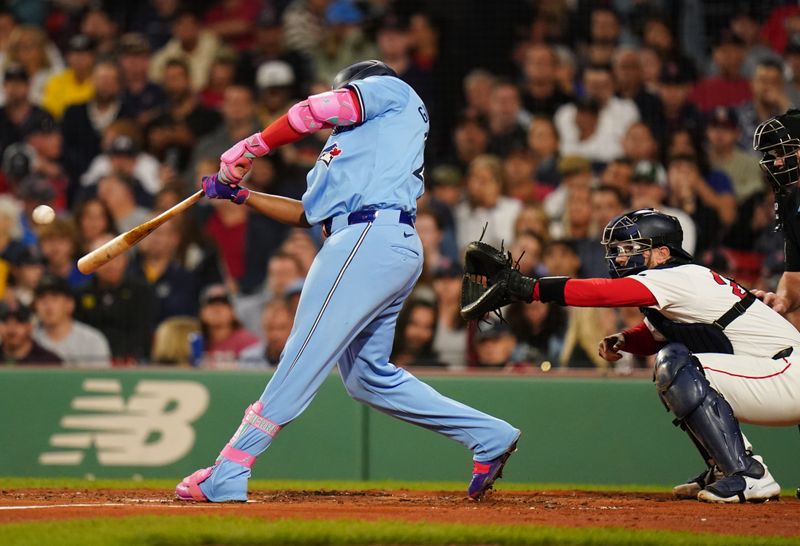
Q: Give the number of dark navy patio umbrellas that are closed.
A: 0